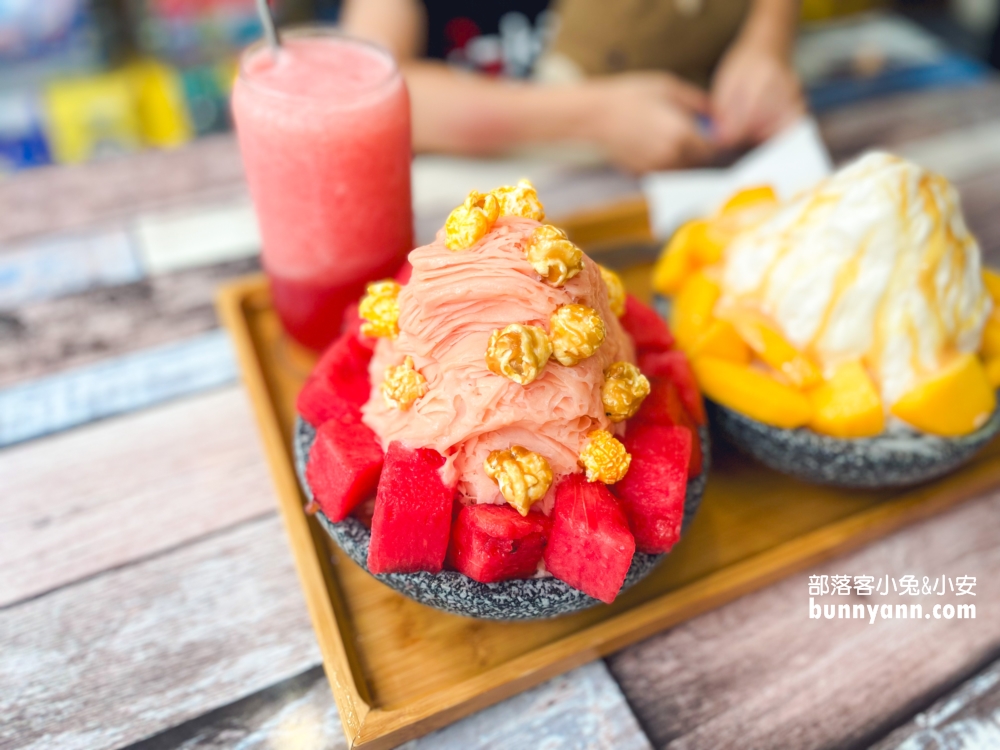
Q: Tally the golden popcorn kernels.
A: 11